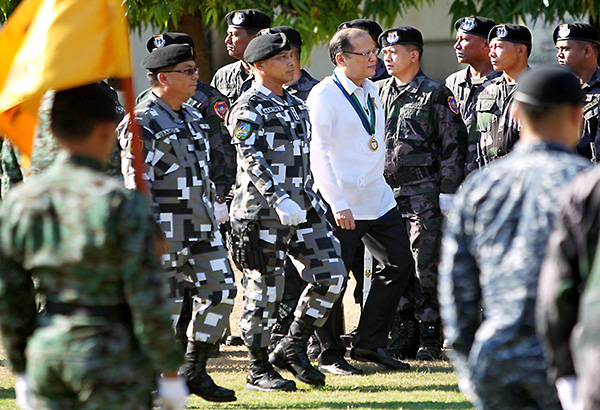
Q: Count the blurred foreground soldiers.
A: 3